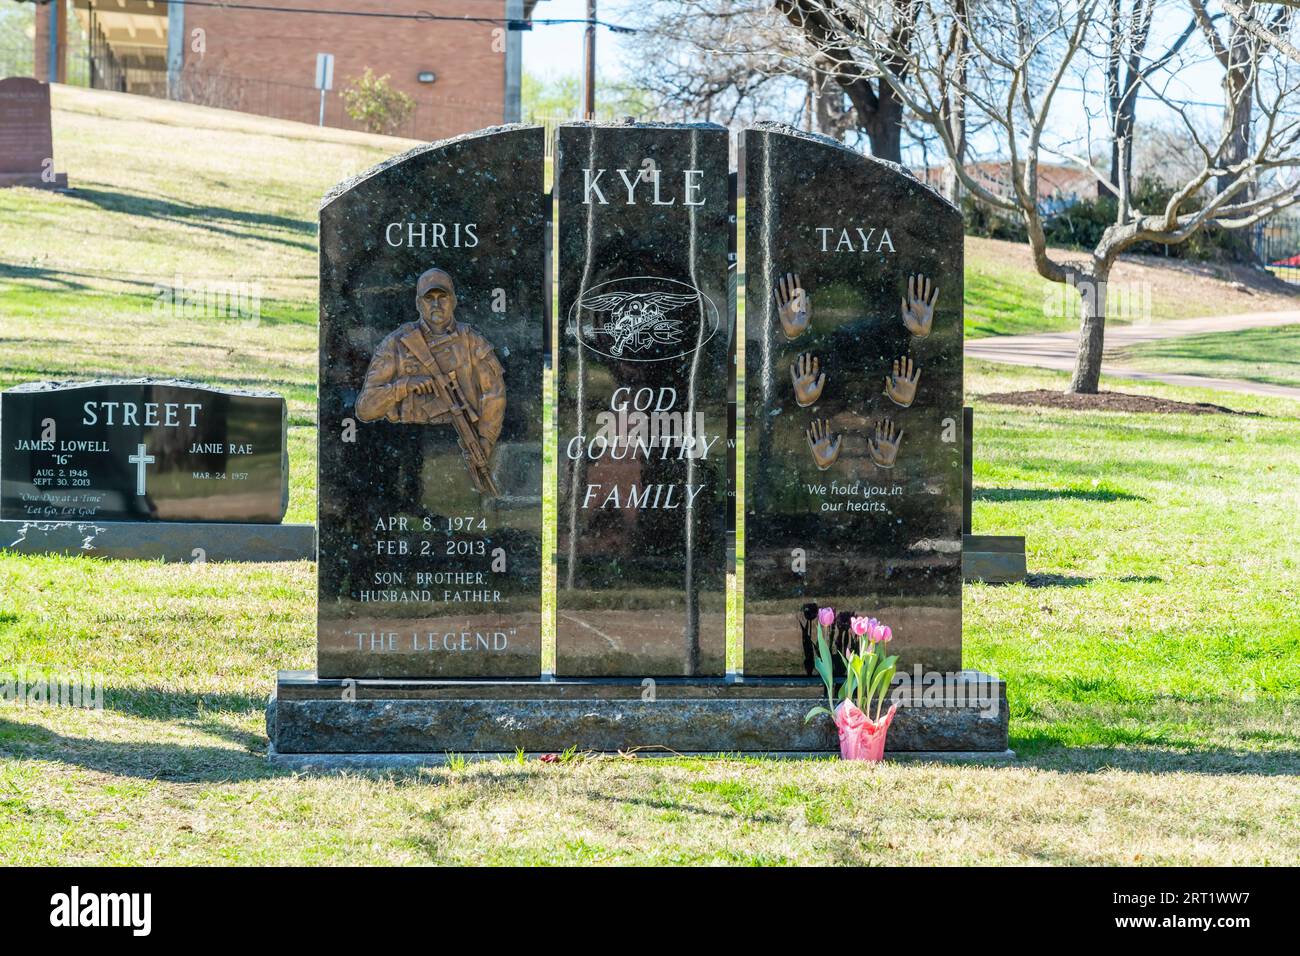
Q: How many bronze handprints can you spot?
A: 6